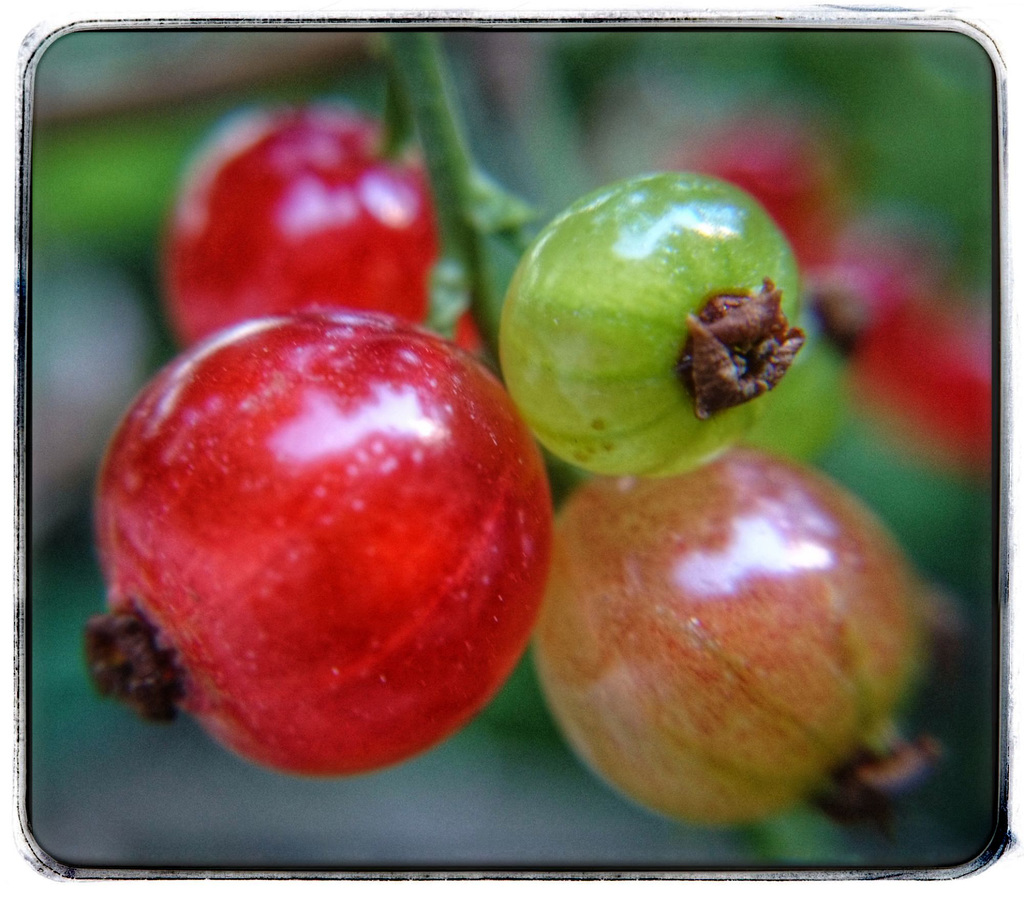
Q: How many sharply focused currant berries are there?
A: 3